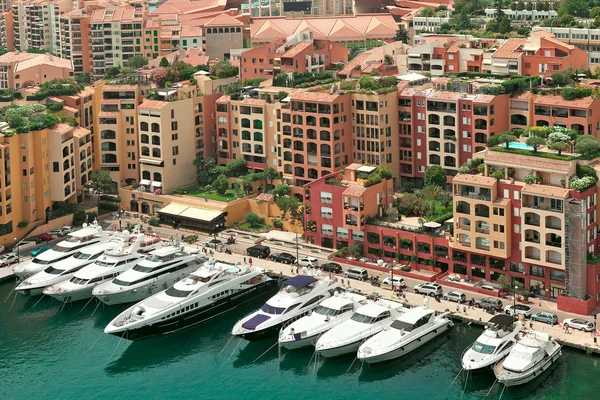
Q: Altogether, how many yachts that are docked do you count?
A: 11